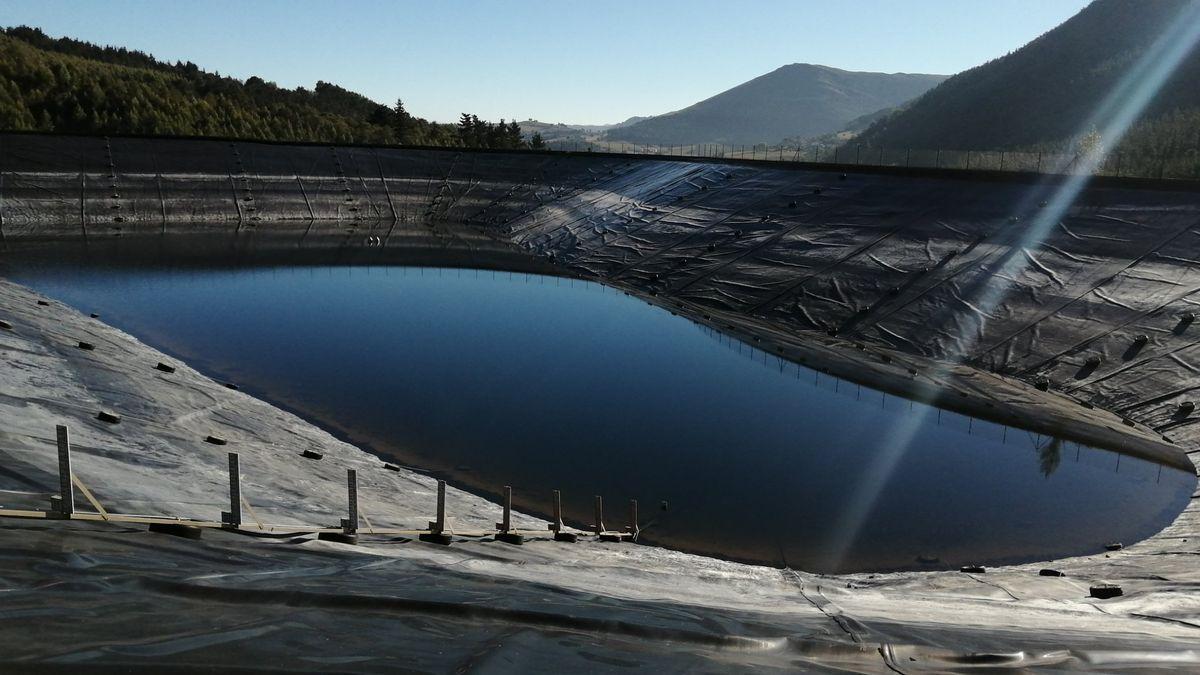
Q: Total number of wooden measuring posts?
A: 8